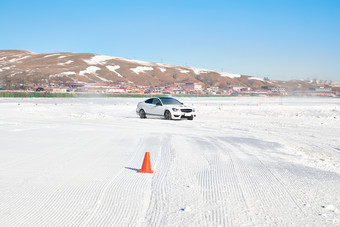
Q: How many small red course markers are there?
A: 1